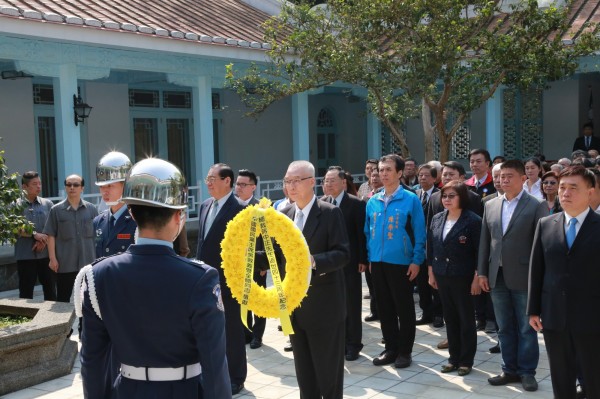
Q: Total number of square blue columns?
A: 5